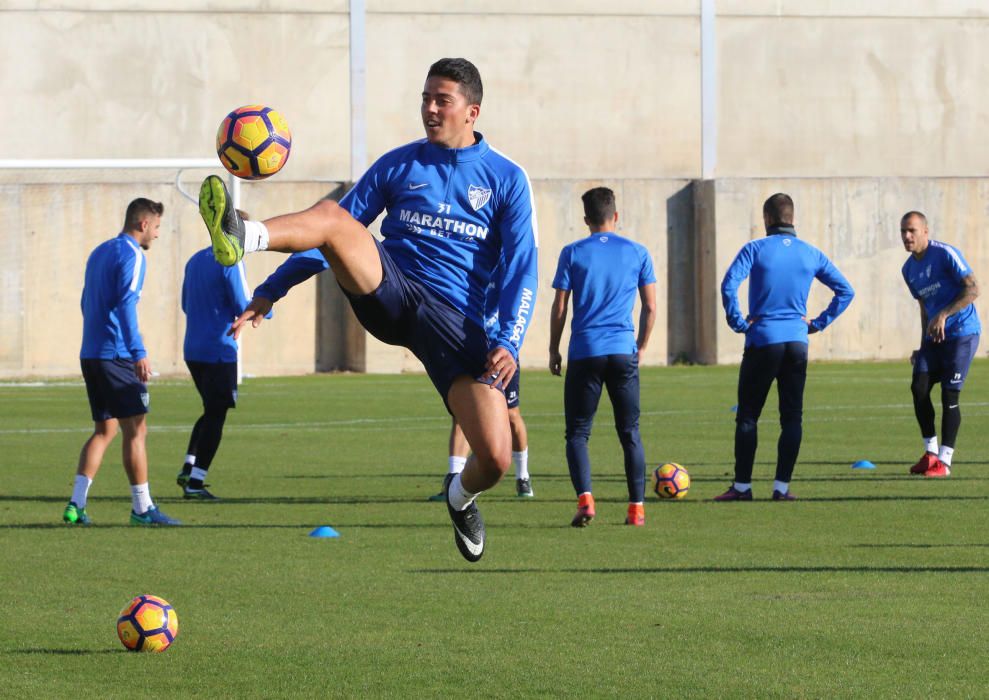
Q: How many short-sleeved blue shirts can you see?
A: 2